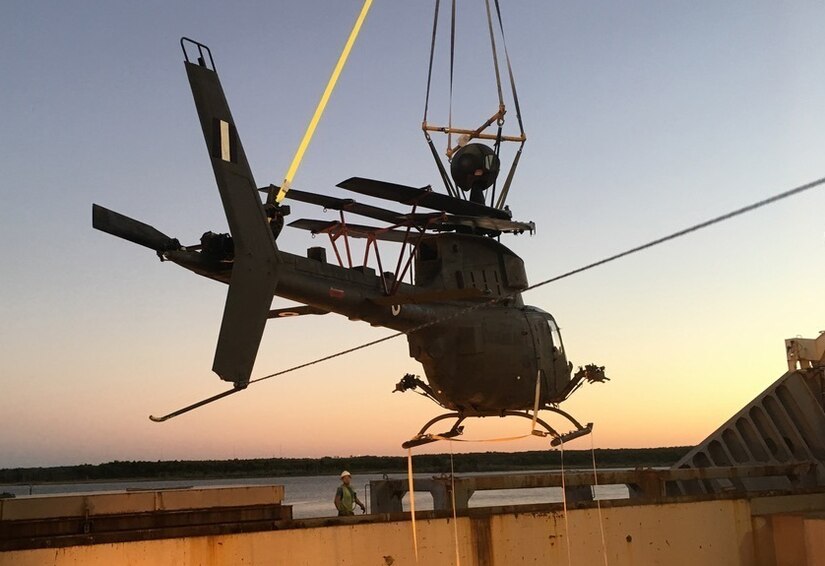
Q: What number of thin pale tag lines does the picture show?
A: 4